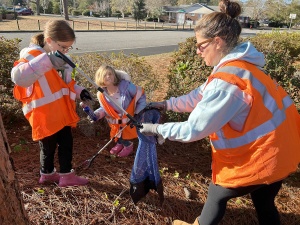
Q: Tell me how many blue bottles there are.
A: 1